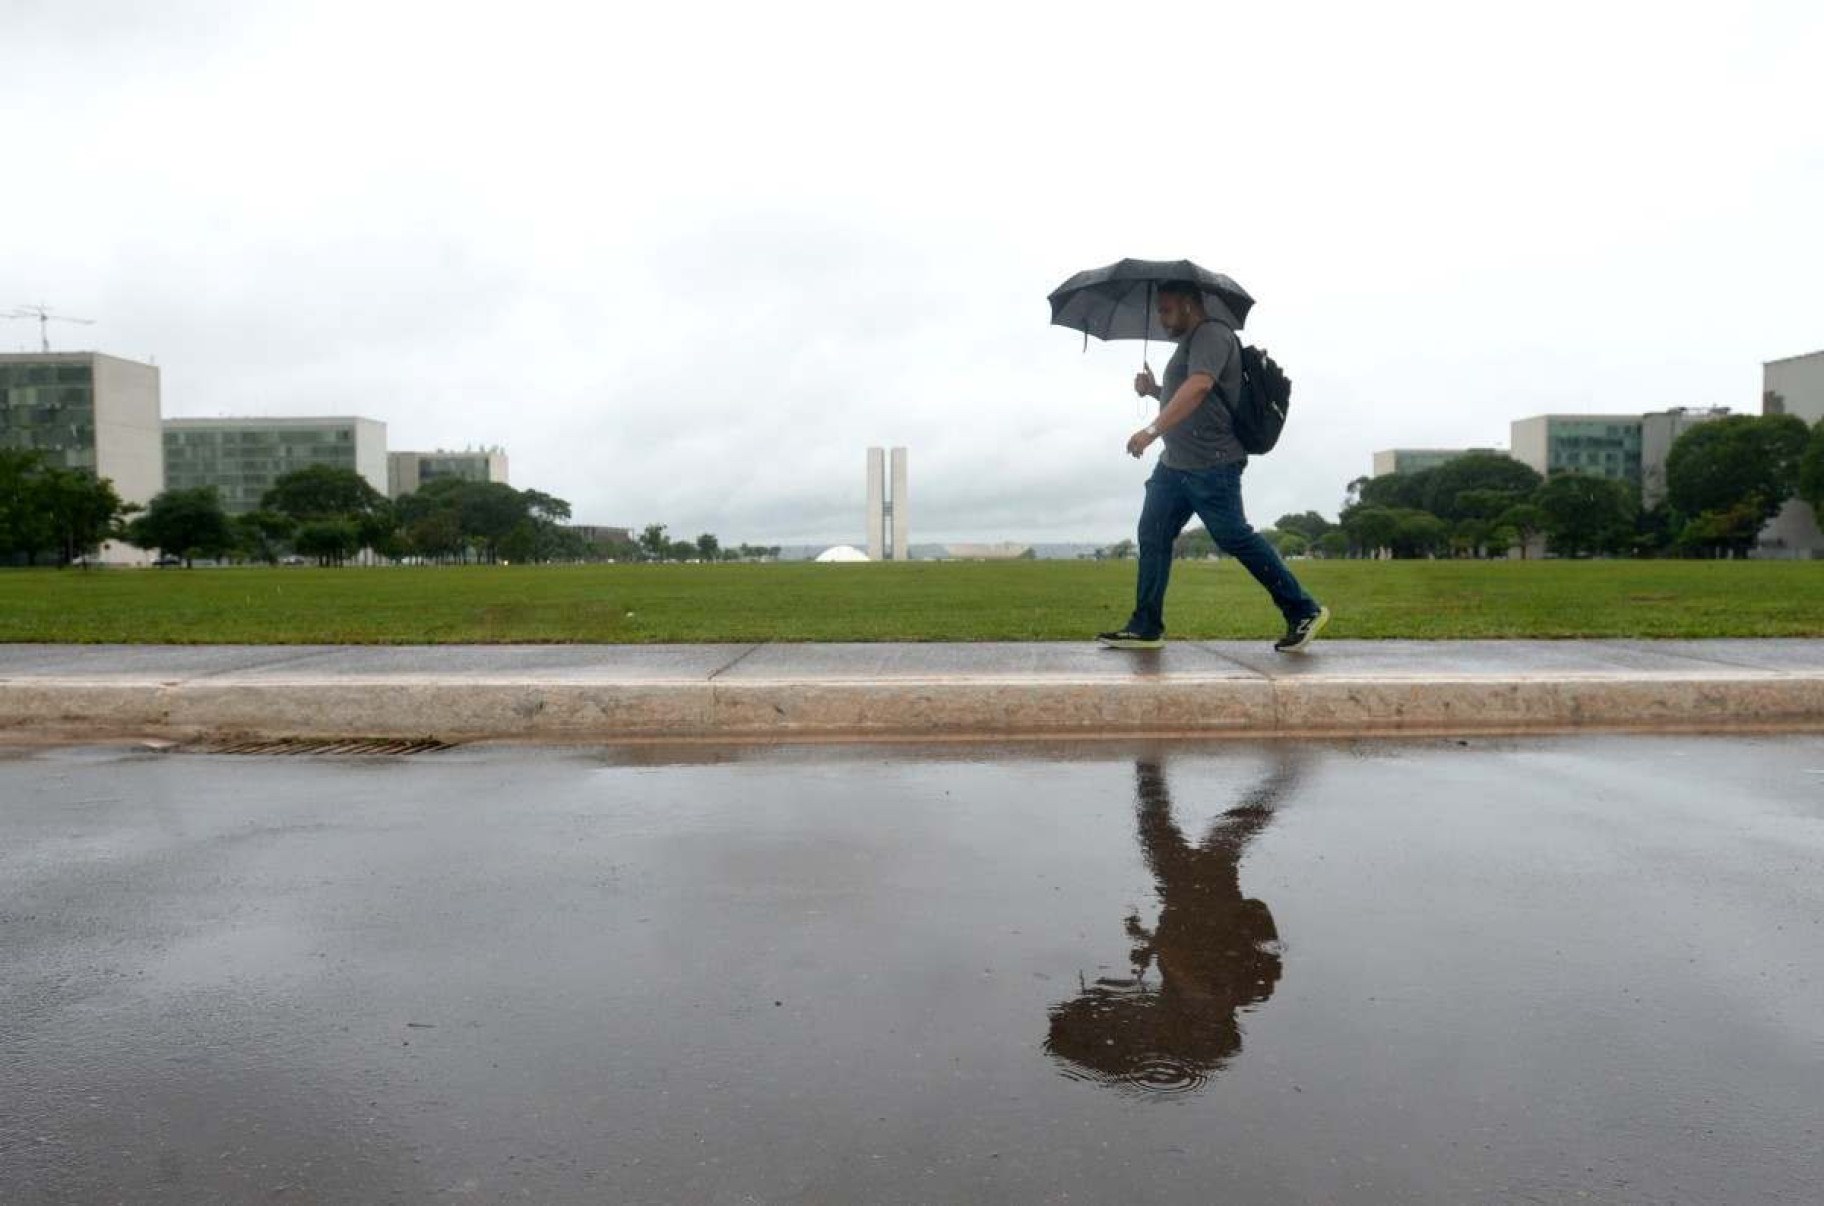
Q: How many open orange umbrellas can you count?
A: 0